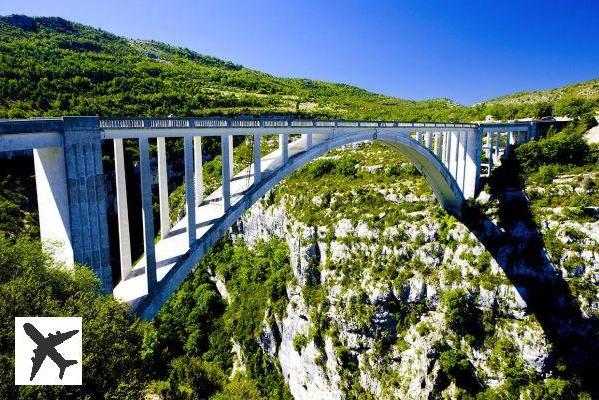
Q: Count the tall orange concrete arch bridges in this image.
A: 0